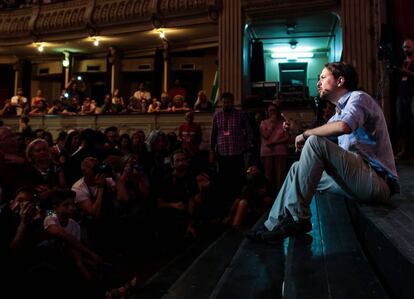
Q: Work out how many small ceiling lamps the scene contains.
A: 3